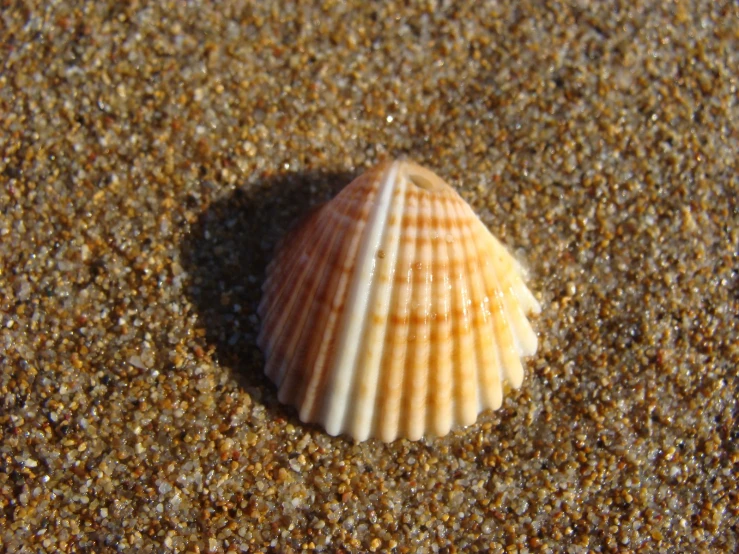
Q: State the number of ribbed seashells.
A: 1